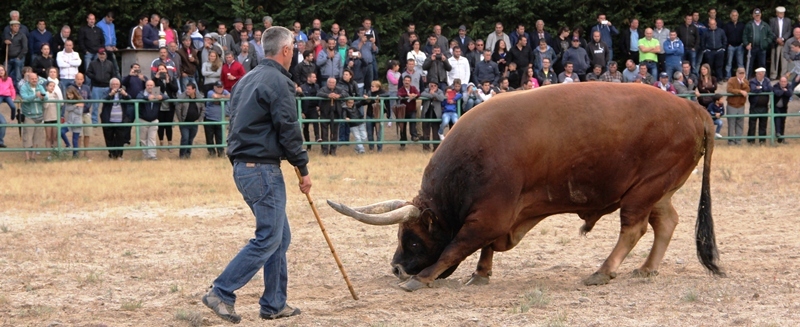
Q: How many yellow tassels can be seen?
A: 0